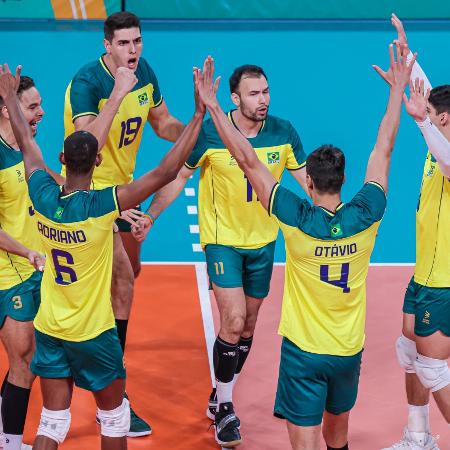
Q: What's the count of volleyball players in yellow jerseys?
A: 6